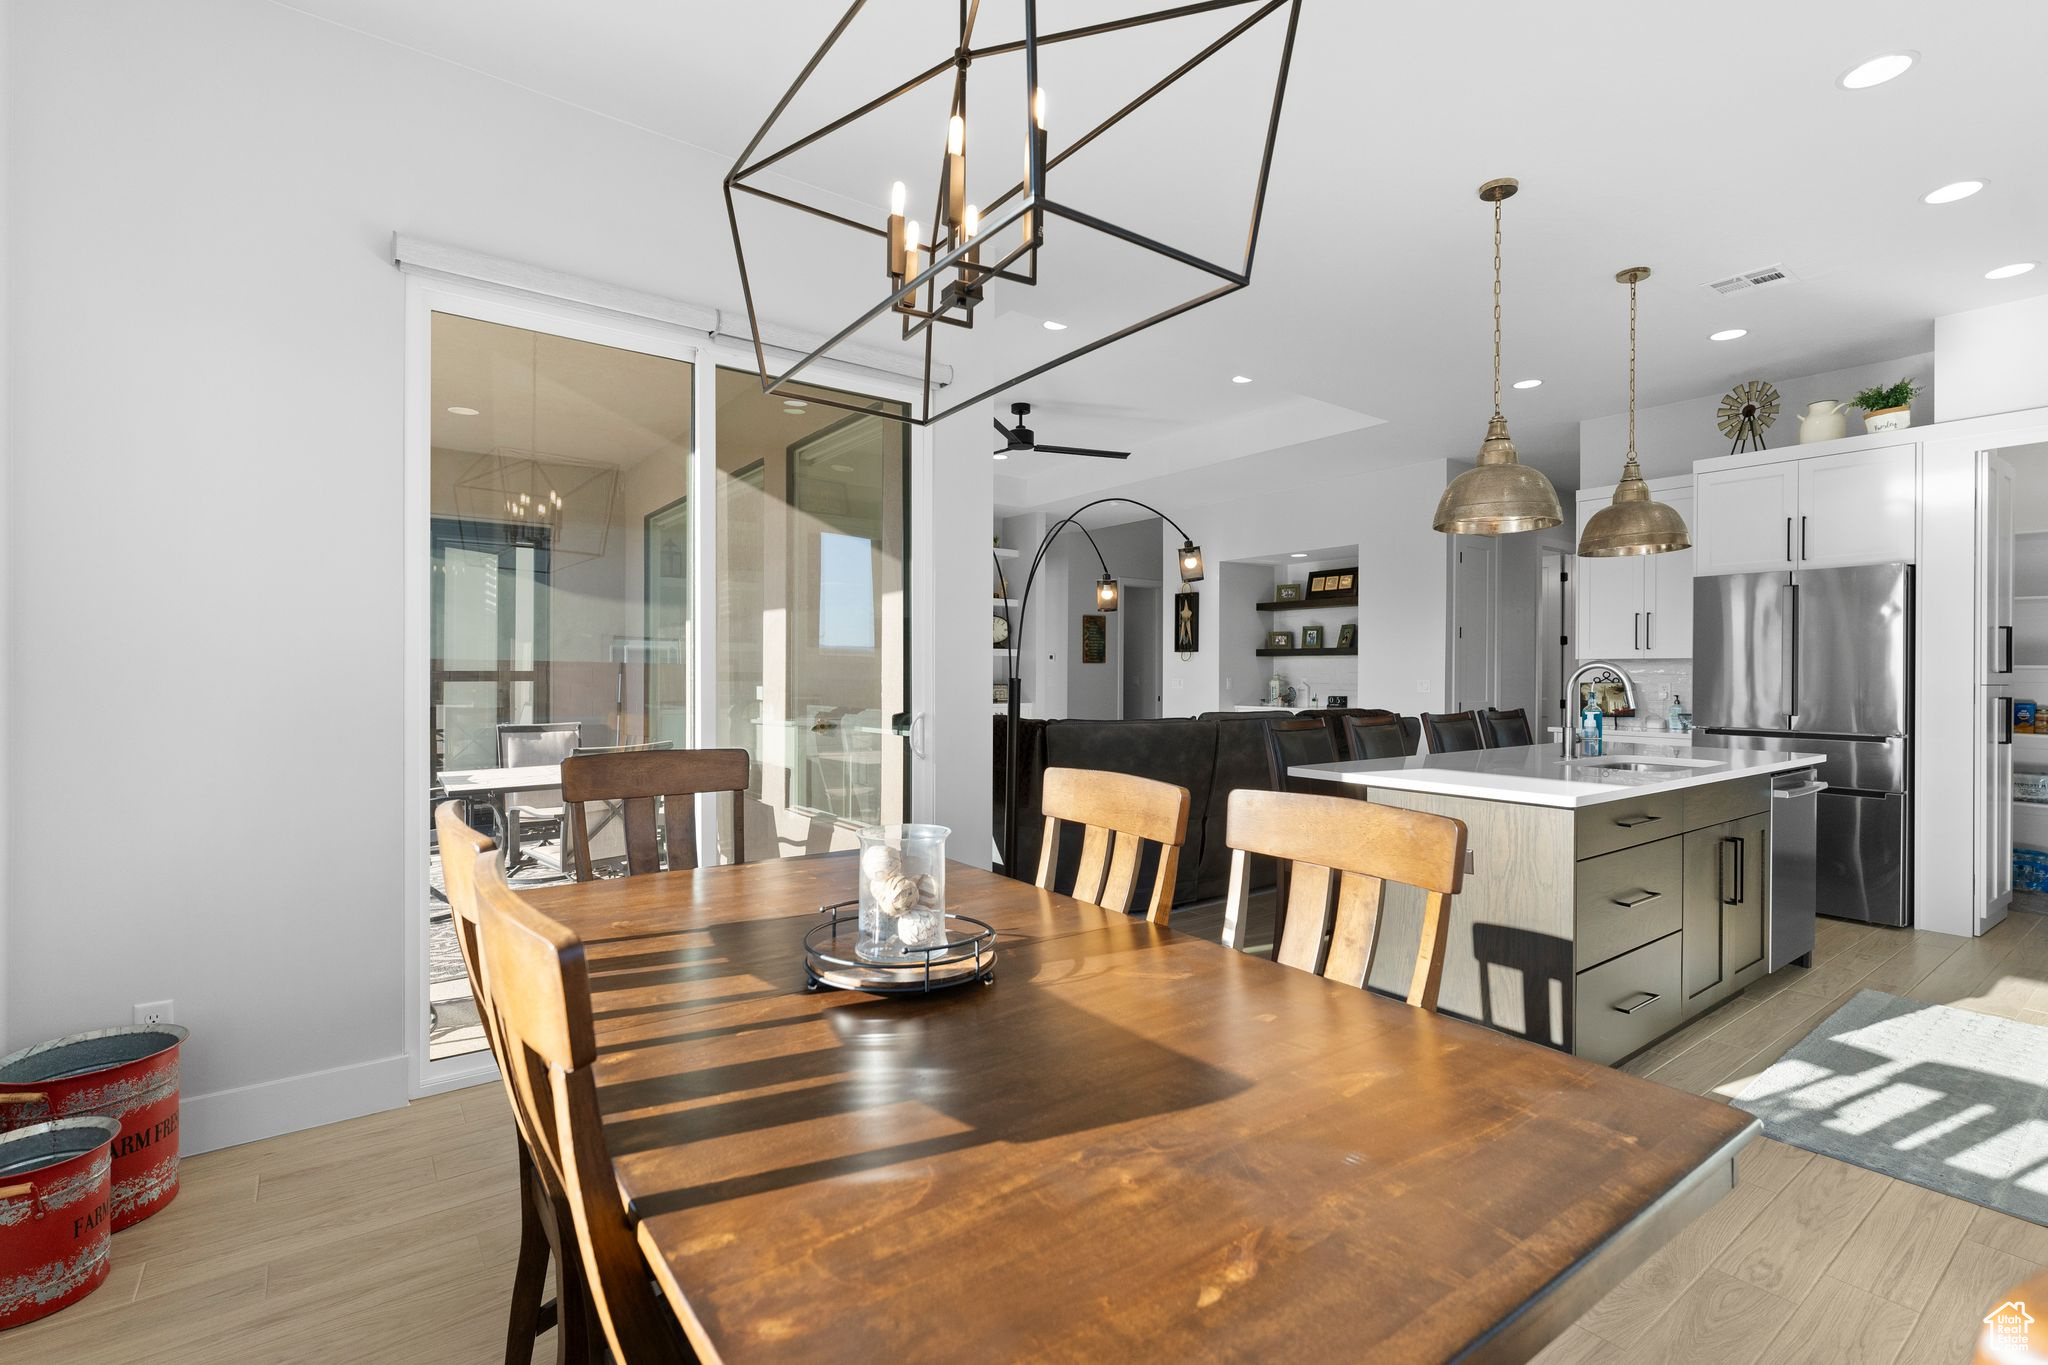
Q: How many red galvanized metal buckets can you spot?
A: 2